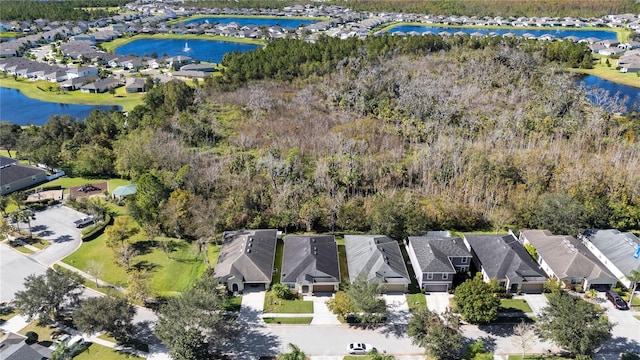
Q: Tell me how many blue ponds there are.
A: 5